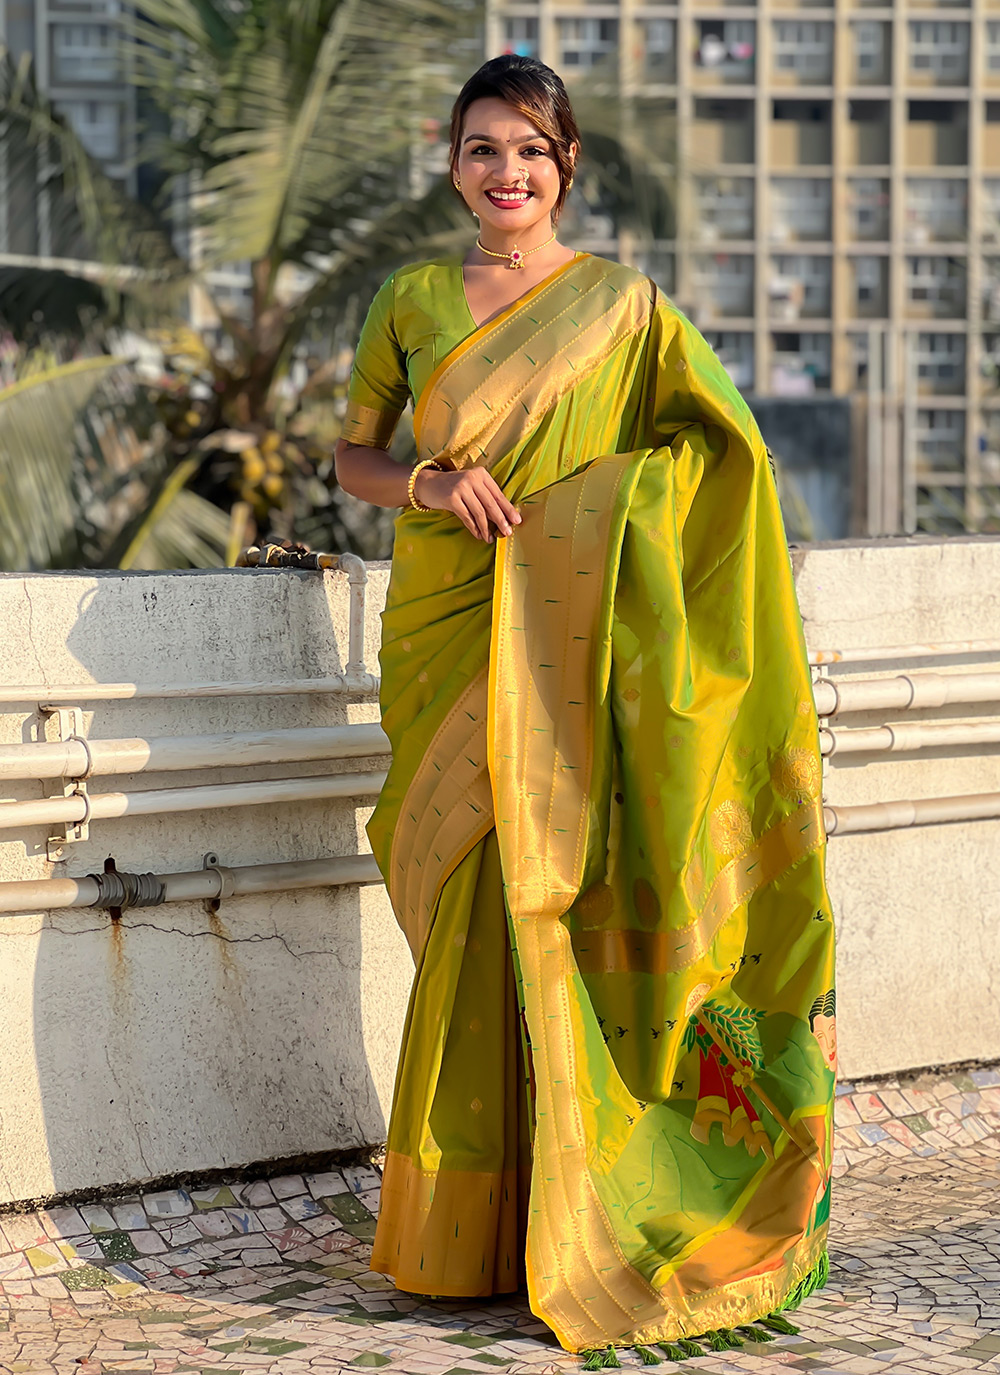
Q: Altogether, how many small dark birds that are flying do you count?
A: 13